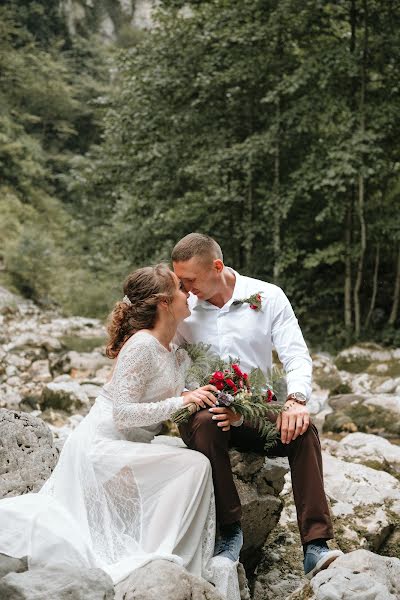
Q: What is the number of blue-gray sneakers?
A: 2